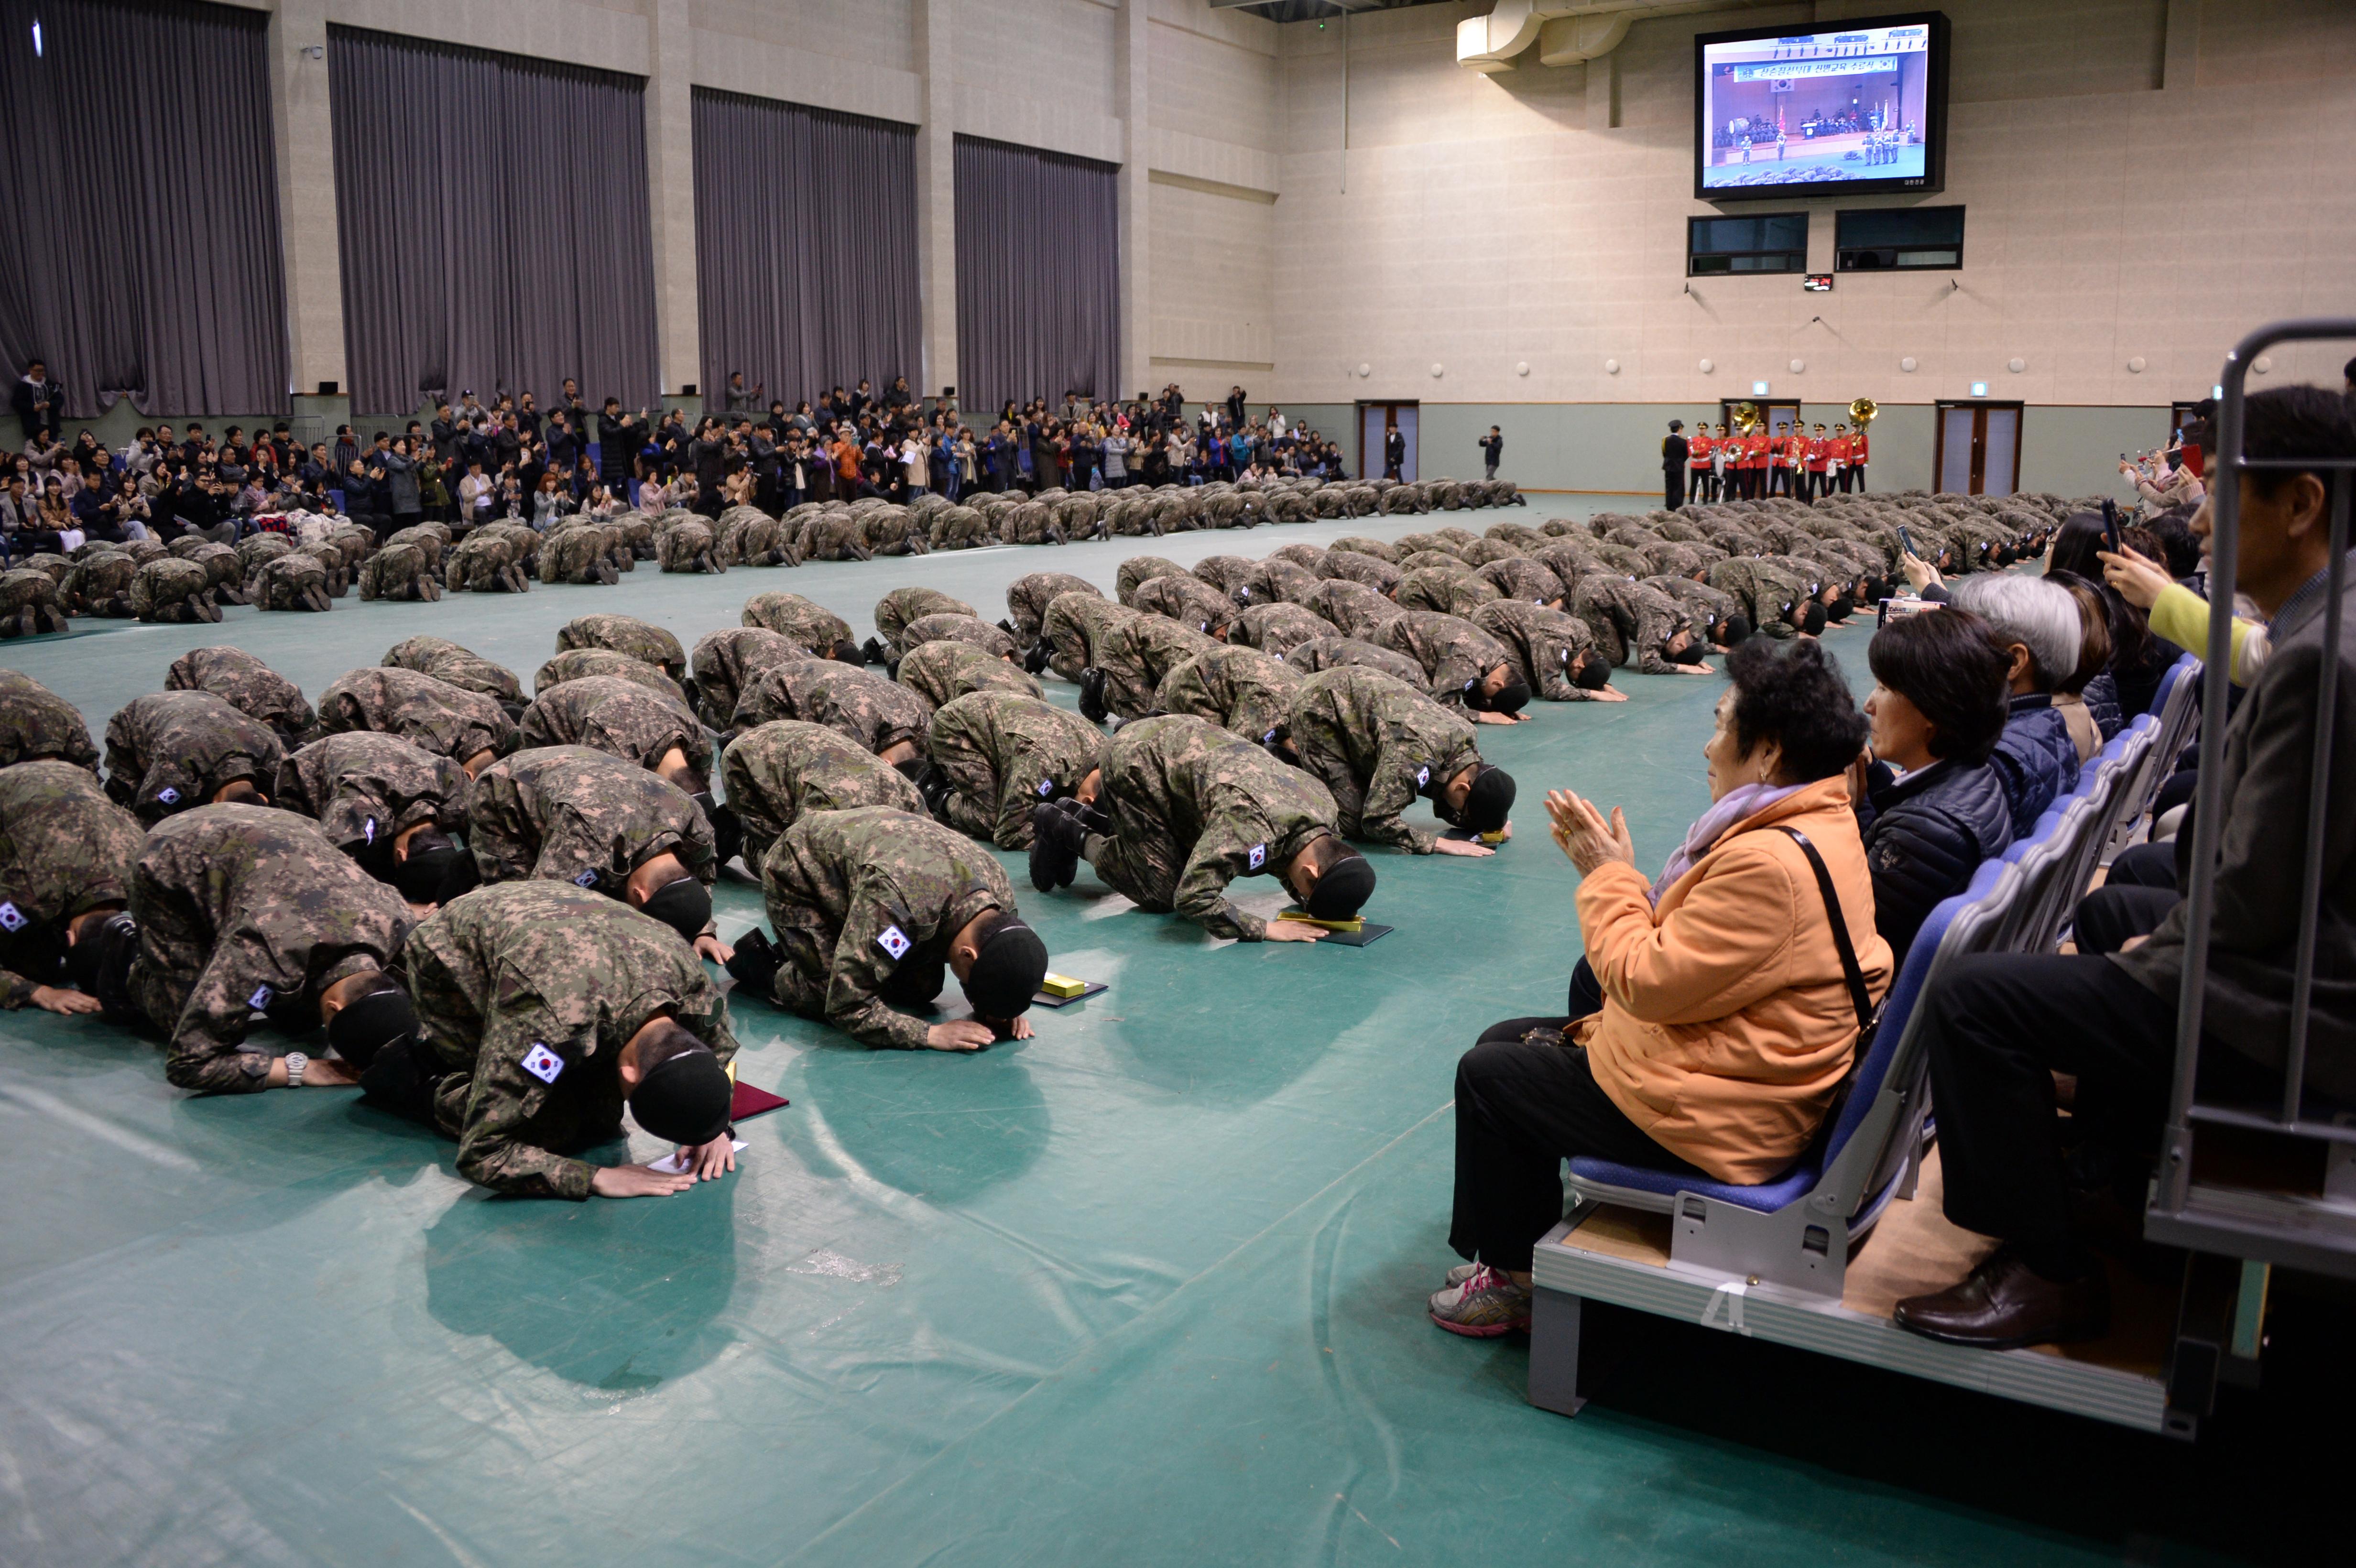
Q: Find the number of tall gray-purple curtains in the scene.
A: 4